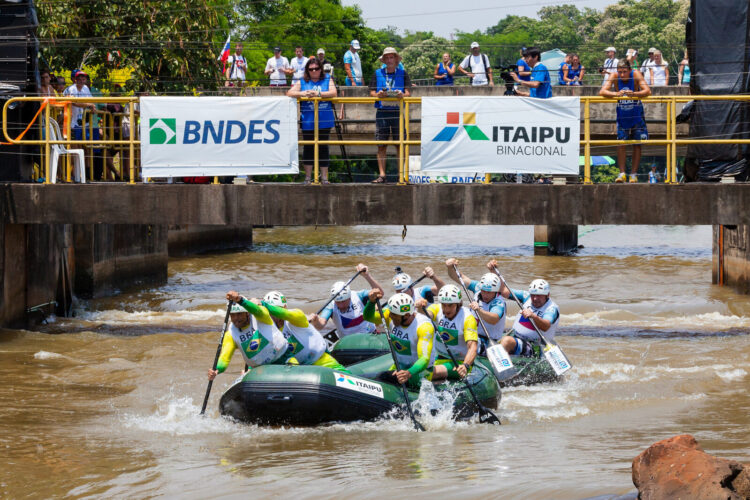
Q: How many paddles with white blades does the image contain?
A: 2